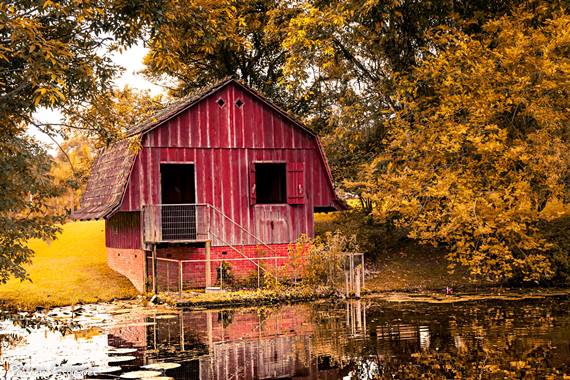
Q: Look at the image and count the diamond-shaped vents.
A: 2